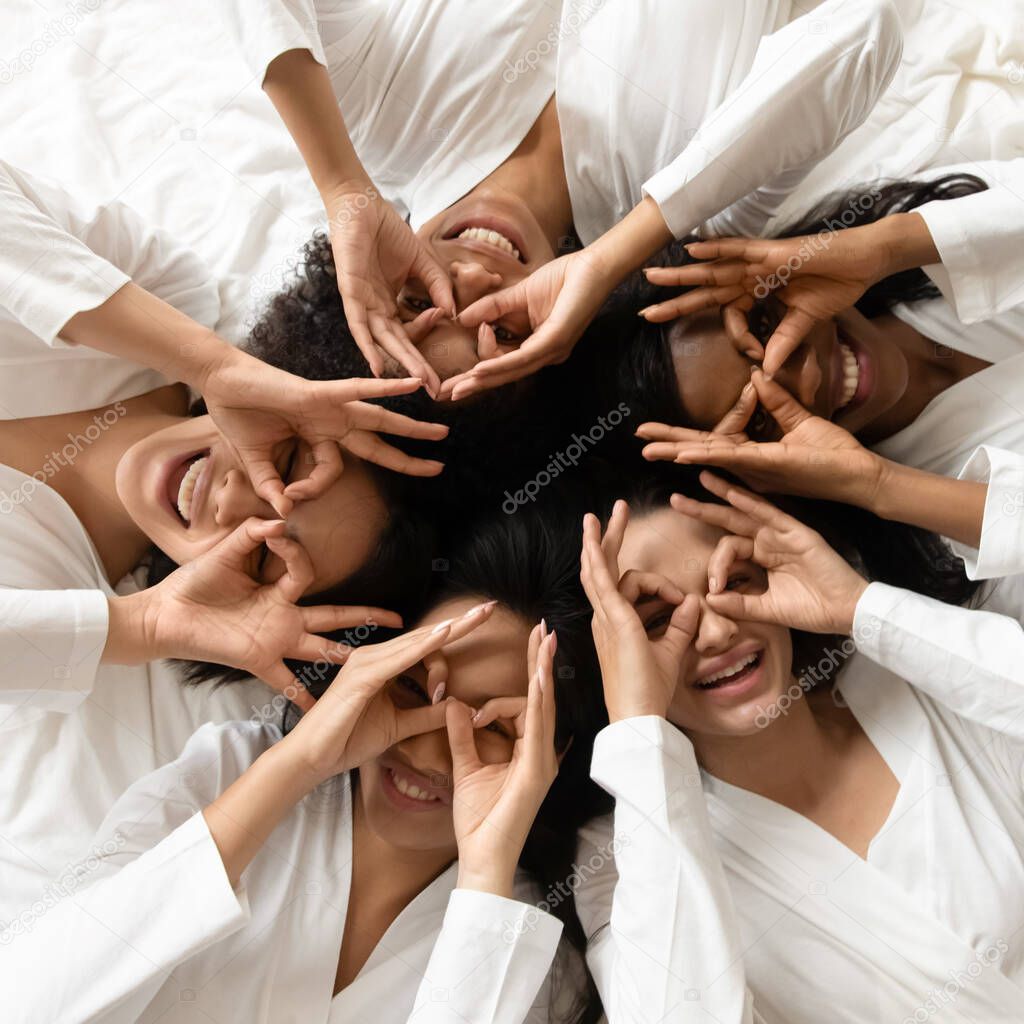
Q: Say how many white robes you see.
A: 5